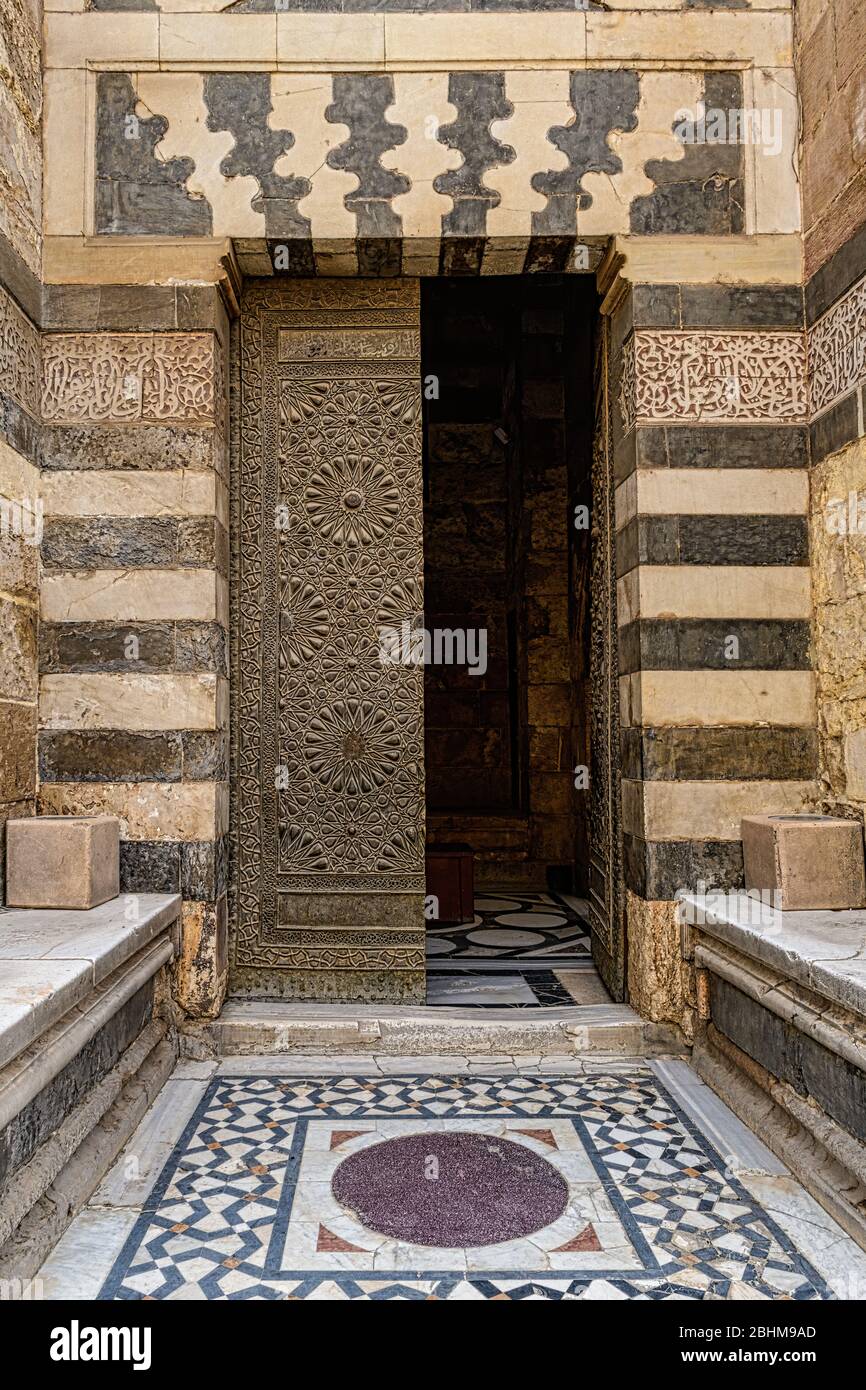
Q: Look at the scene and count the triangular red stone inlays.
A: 4